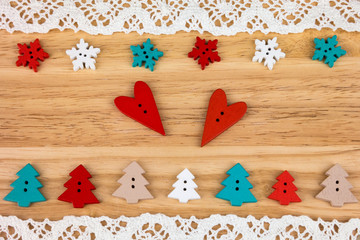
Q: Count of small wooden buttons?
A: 15